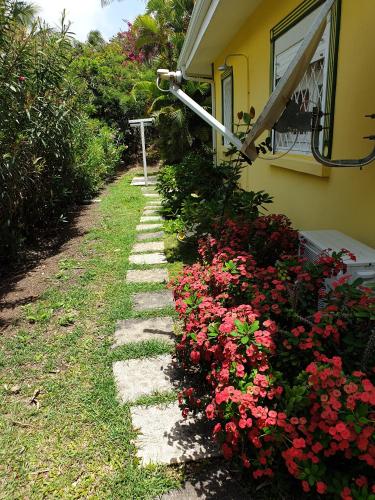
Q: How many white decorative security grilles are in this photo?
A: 1